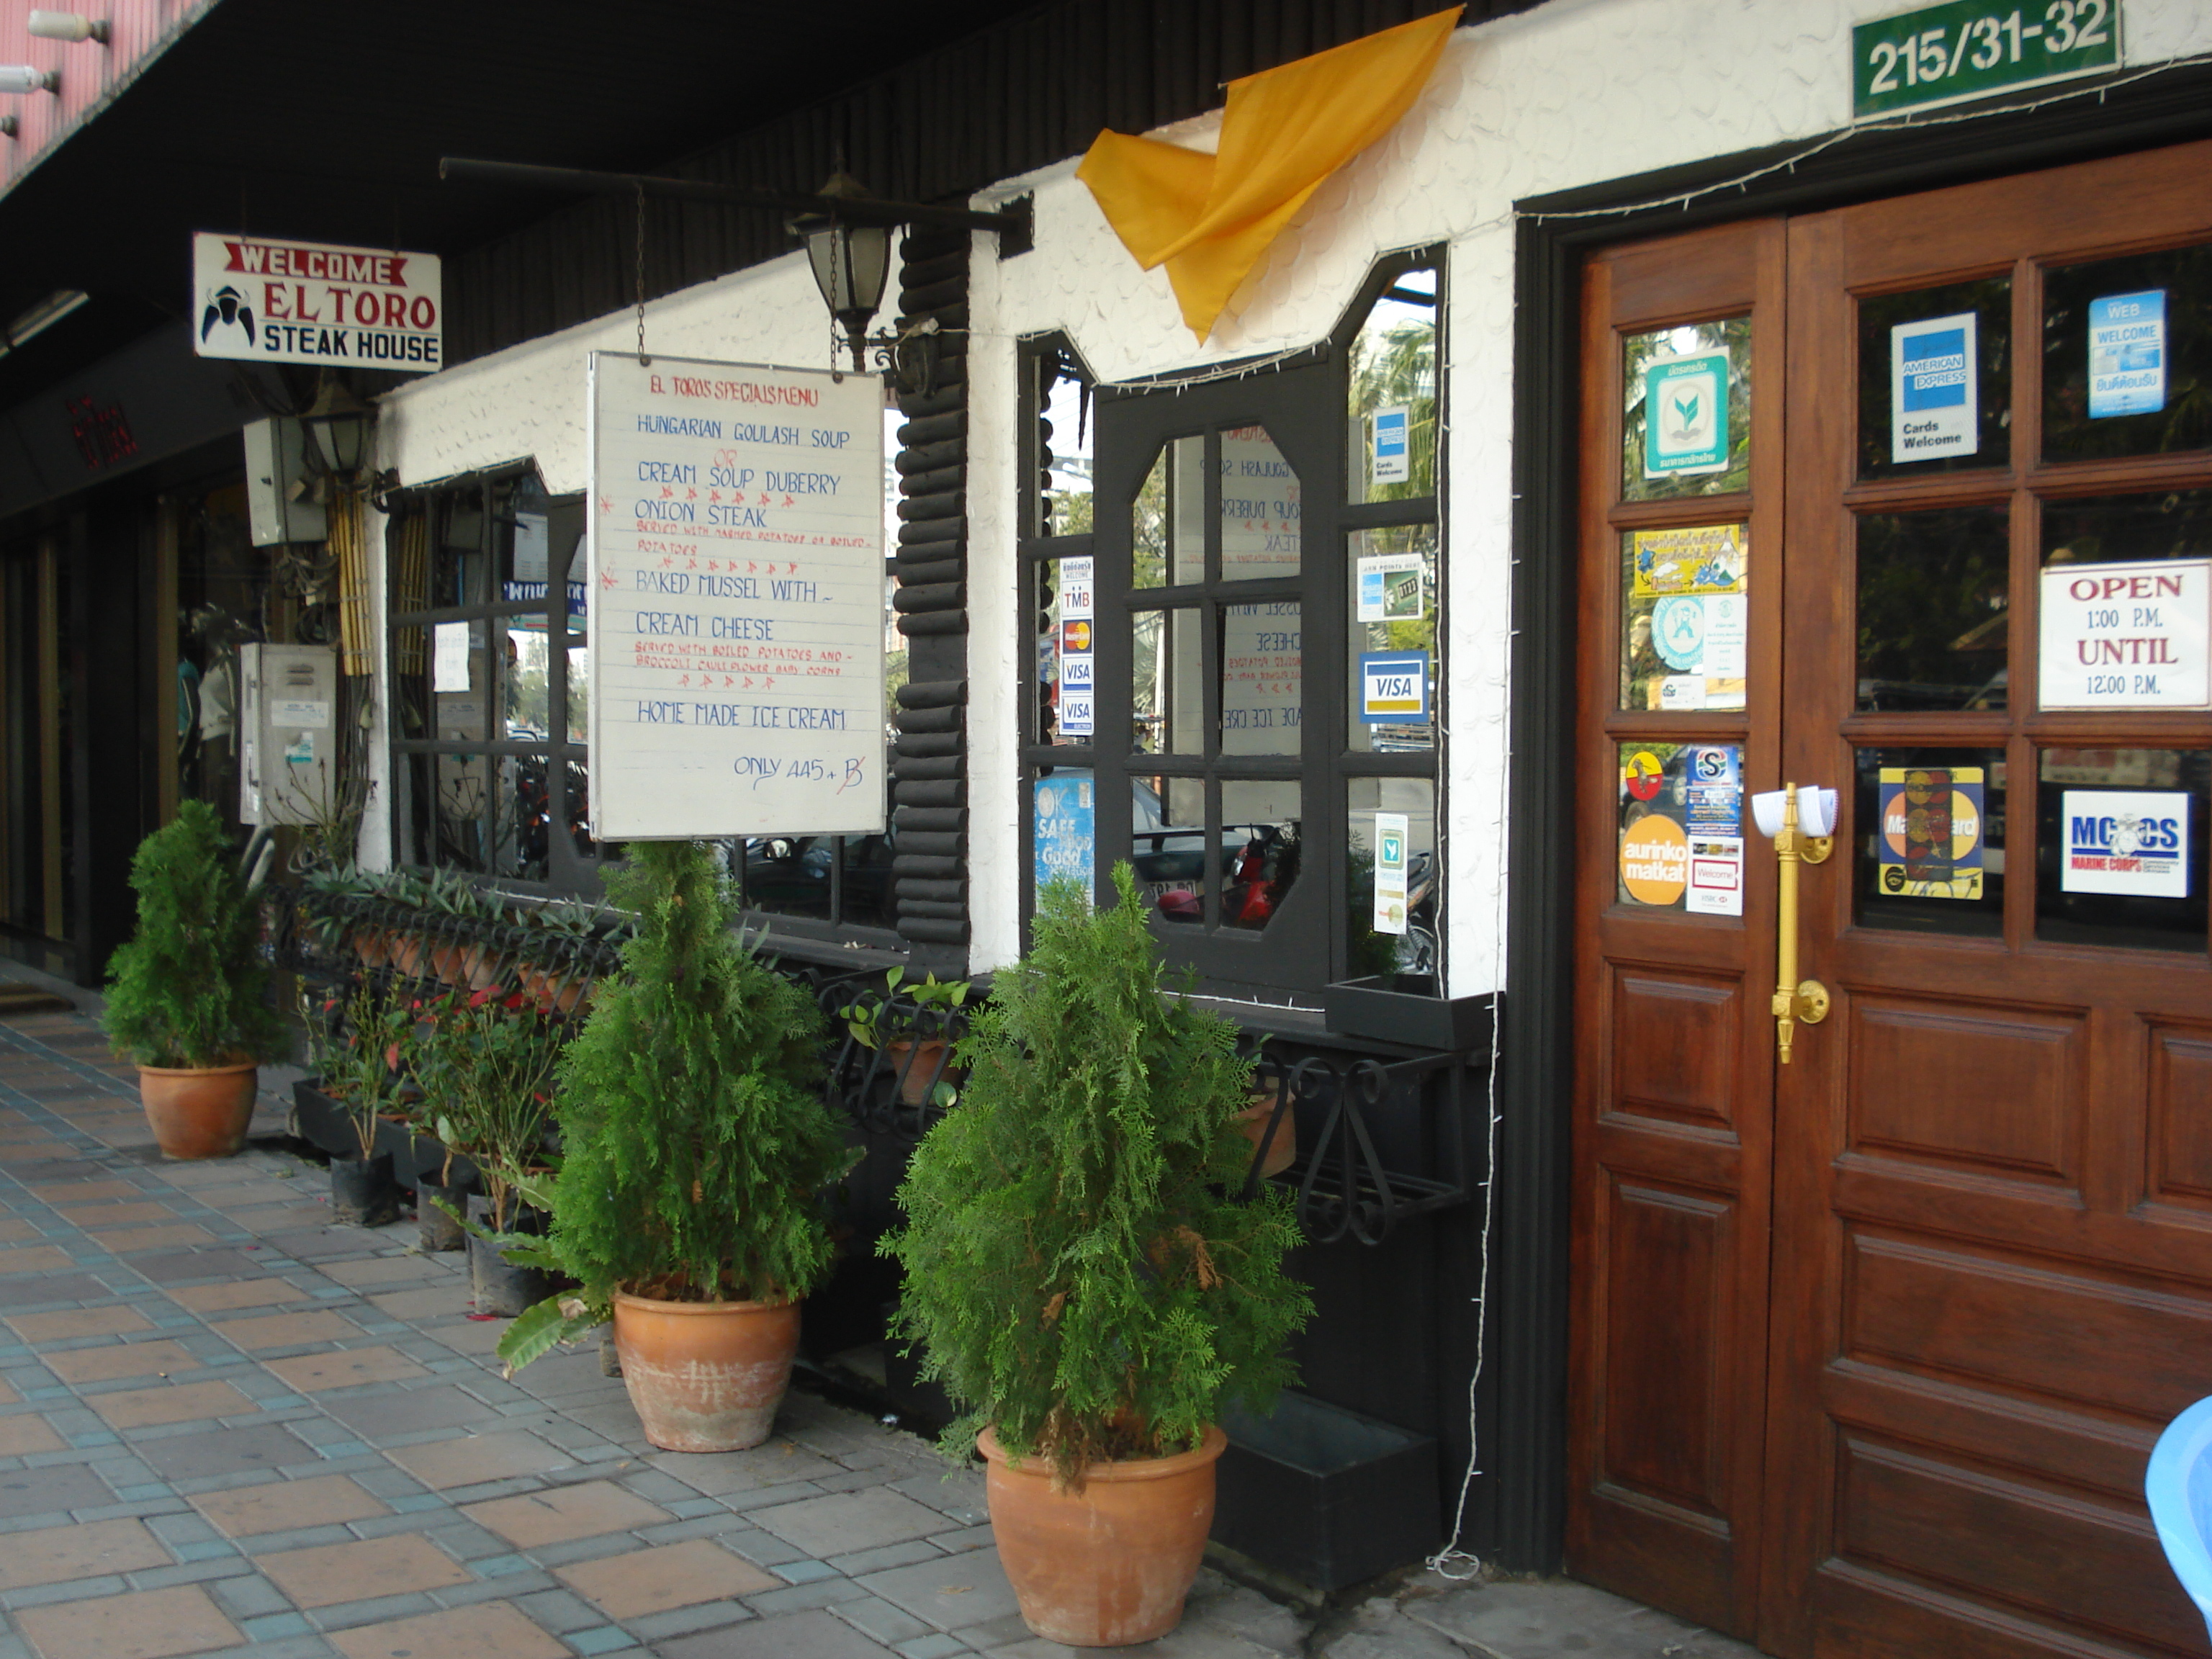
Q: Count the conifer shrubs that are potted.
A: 3